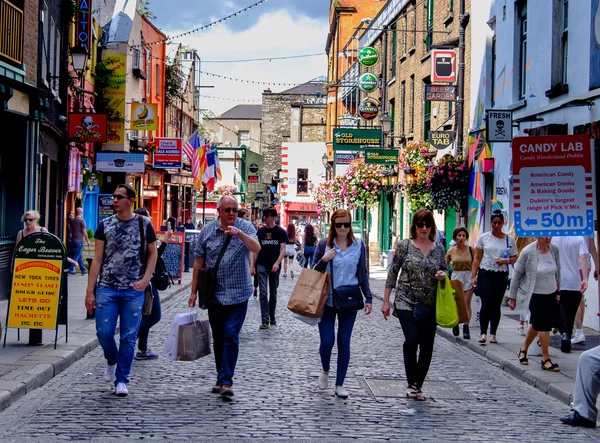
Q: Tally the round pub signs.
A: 3